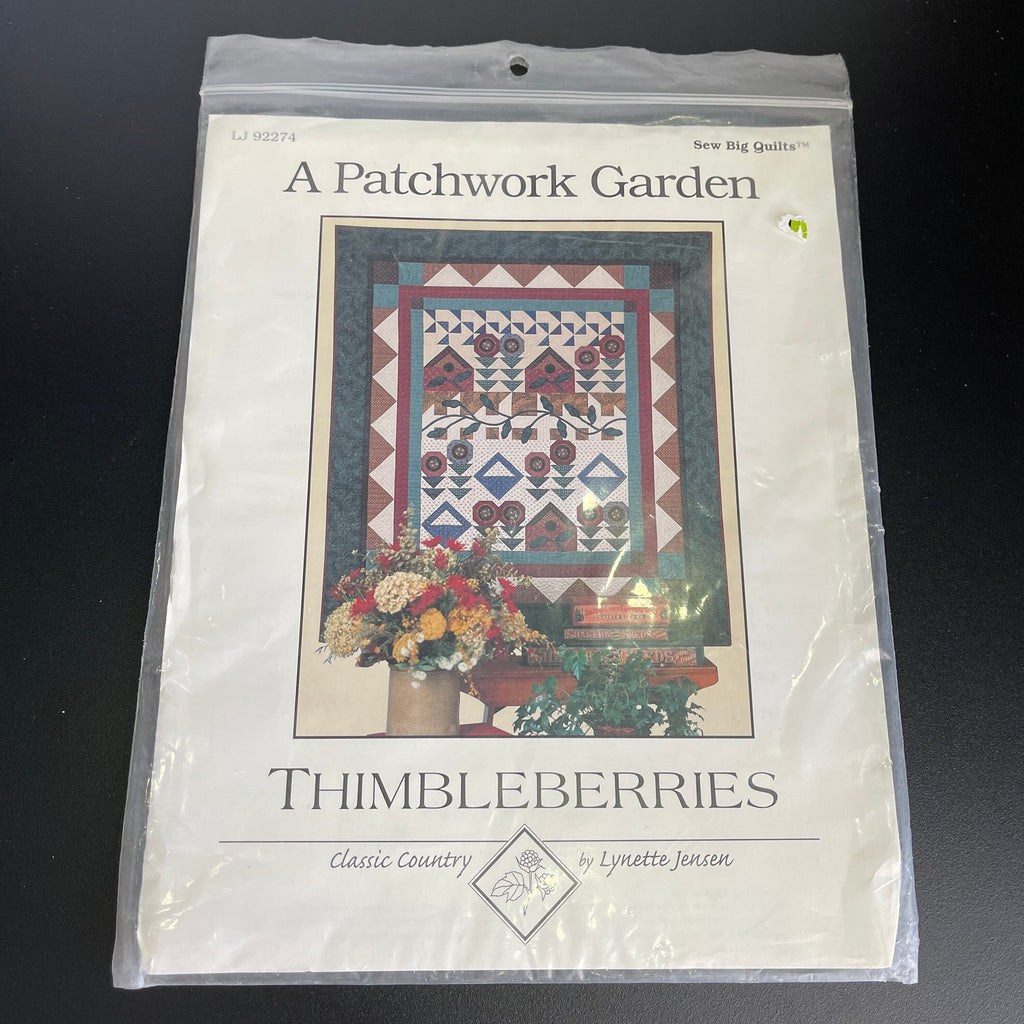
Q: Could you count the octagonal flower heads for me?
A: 12